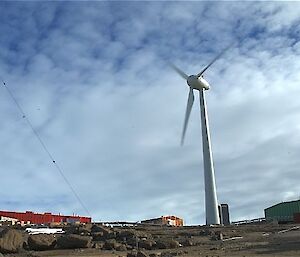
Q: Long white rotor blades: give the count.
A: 3